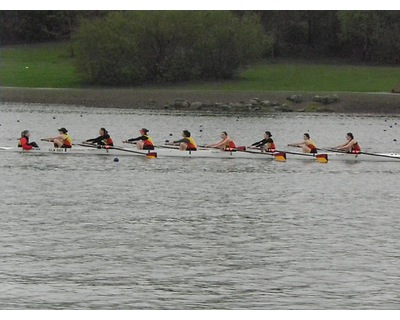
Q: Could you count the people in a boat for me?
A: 9